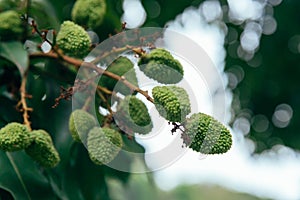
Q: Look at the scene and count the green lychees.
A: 12